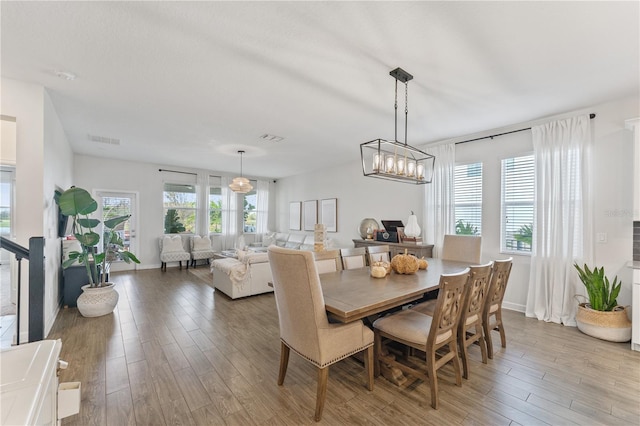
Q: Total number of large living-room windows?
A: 3